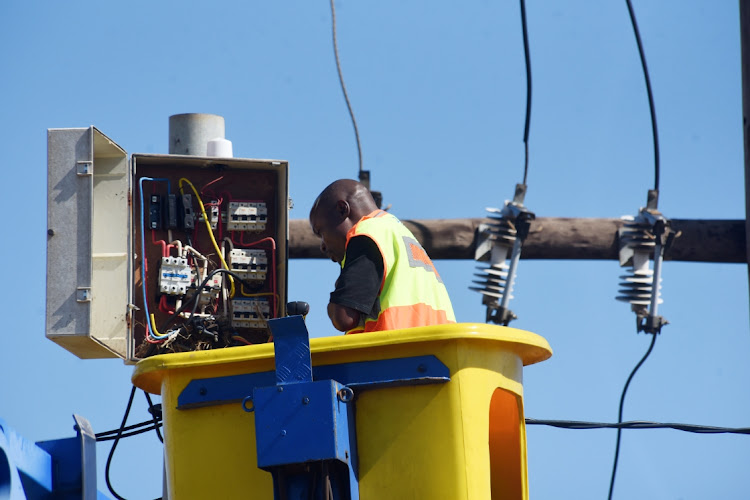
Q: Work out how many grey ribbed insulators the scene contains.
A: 2